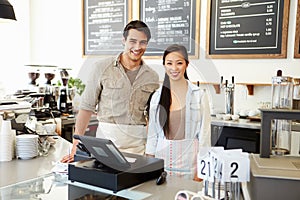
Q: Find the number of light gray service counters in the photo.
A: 1